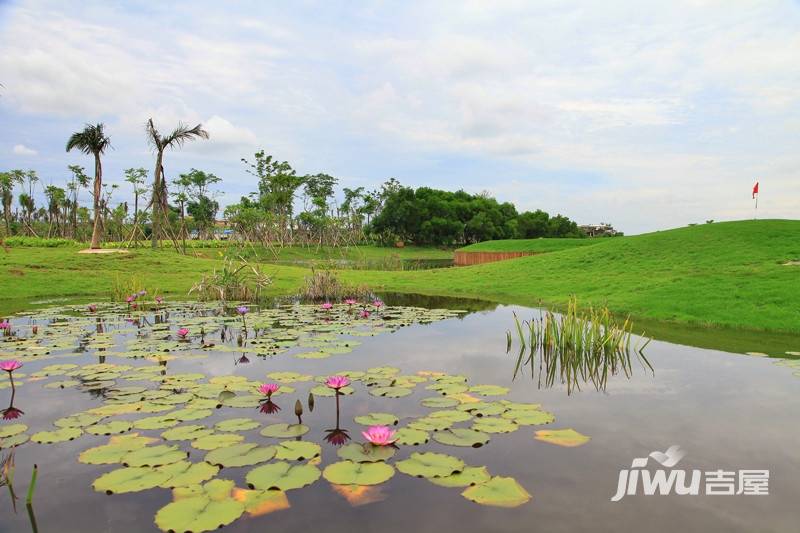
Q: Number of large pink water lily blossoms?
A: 4